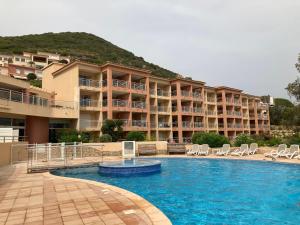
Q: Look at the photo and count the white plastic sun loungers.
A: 7